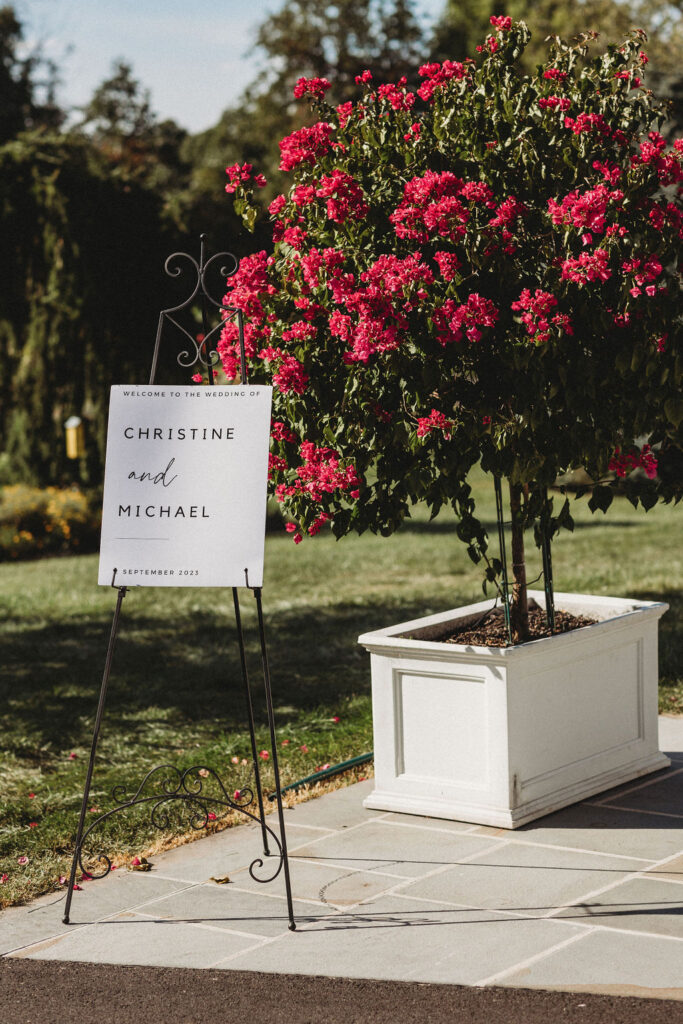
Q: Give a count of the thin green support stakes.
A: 2